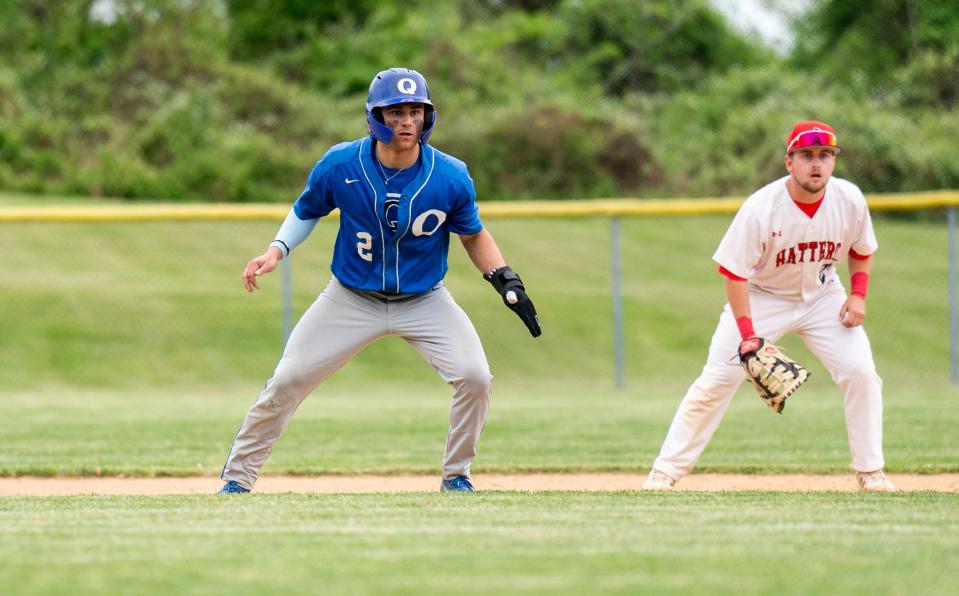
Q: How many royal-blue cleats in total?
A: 2